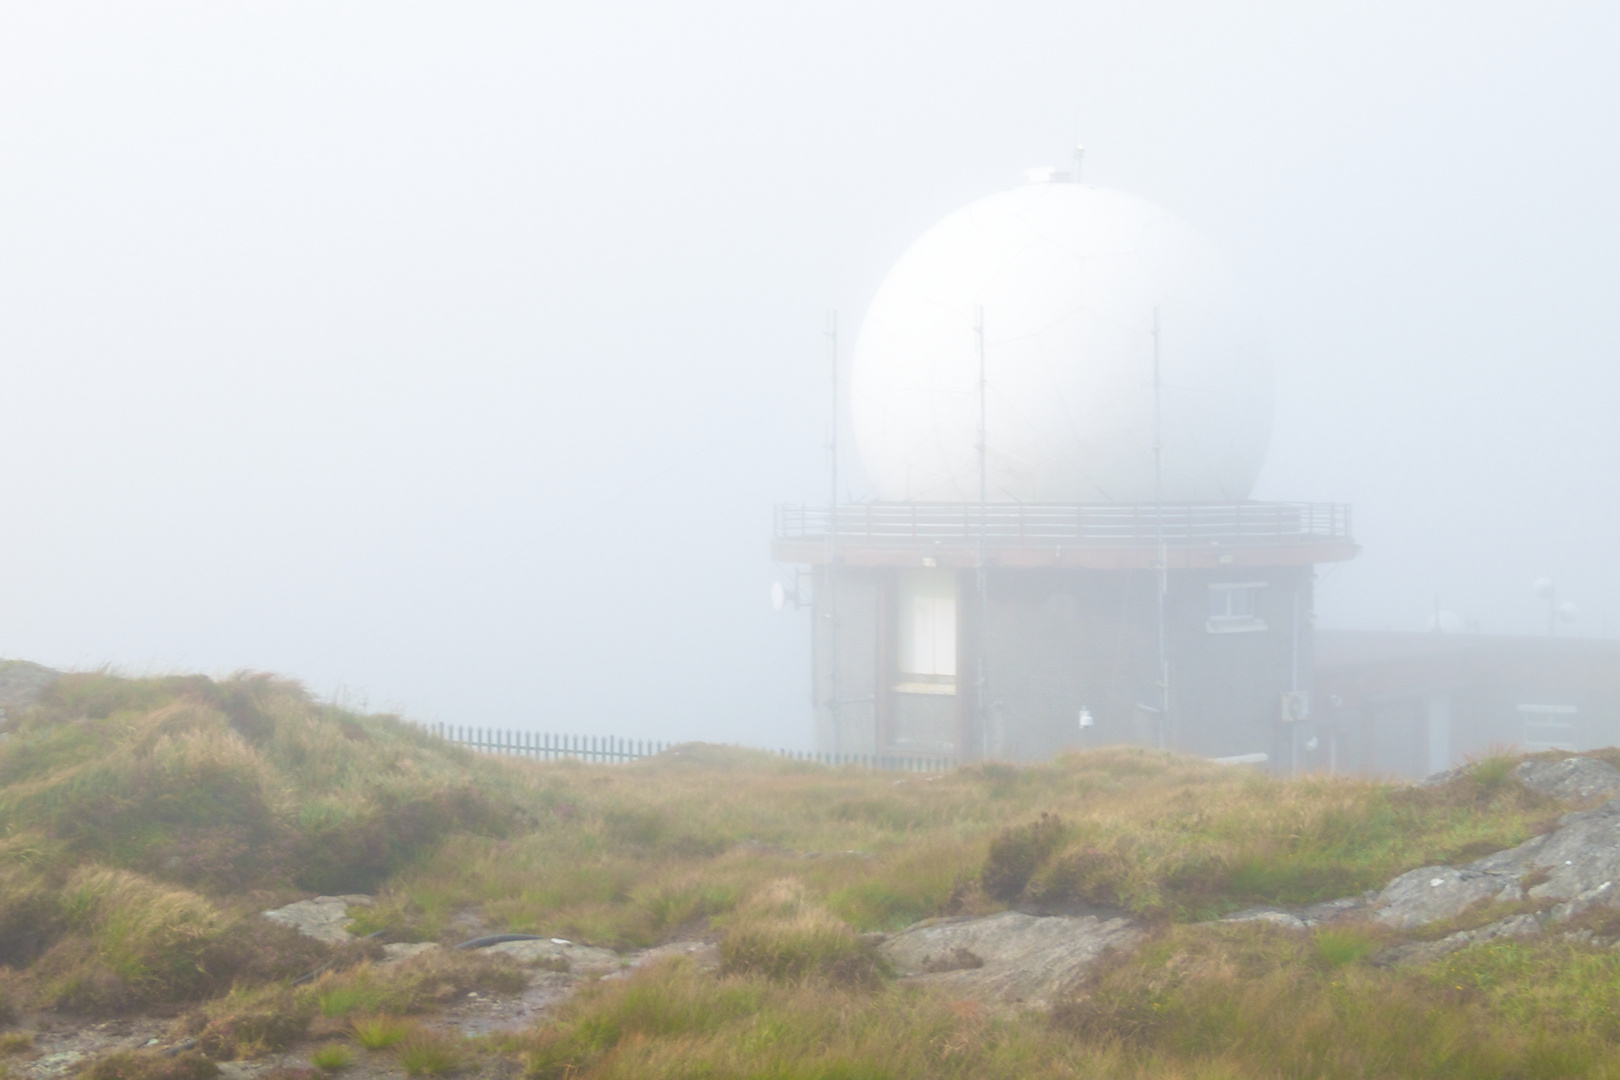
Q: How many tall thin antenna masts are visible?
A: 3